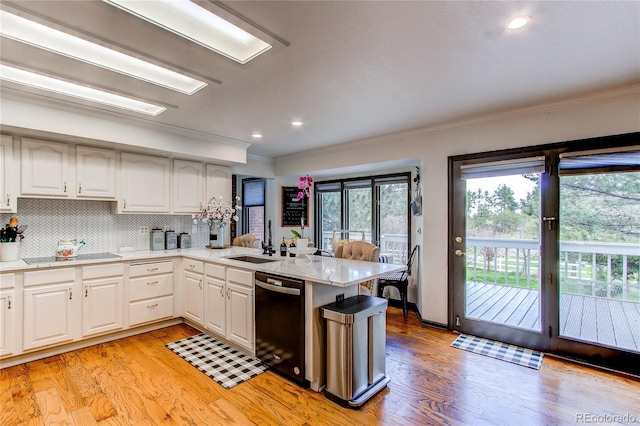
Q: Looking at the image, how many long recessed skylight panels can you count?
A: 3